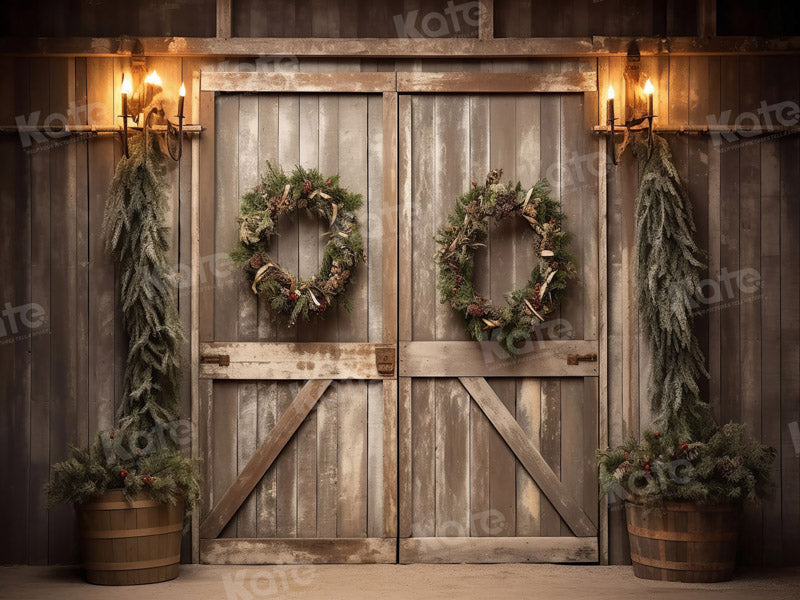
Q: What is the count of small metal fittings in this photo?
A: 3